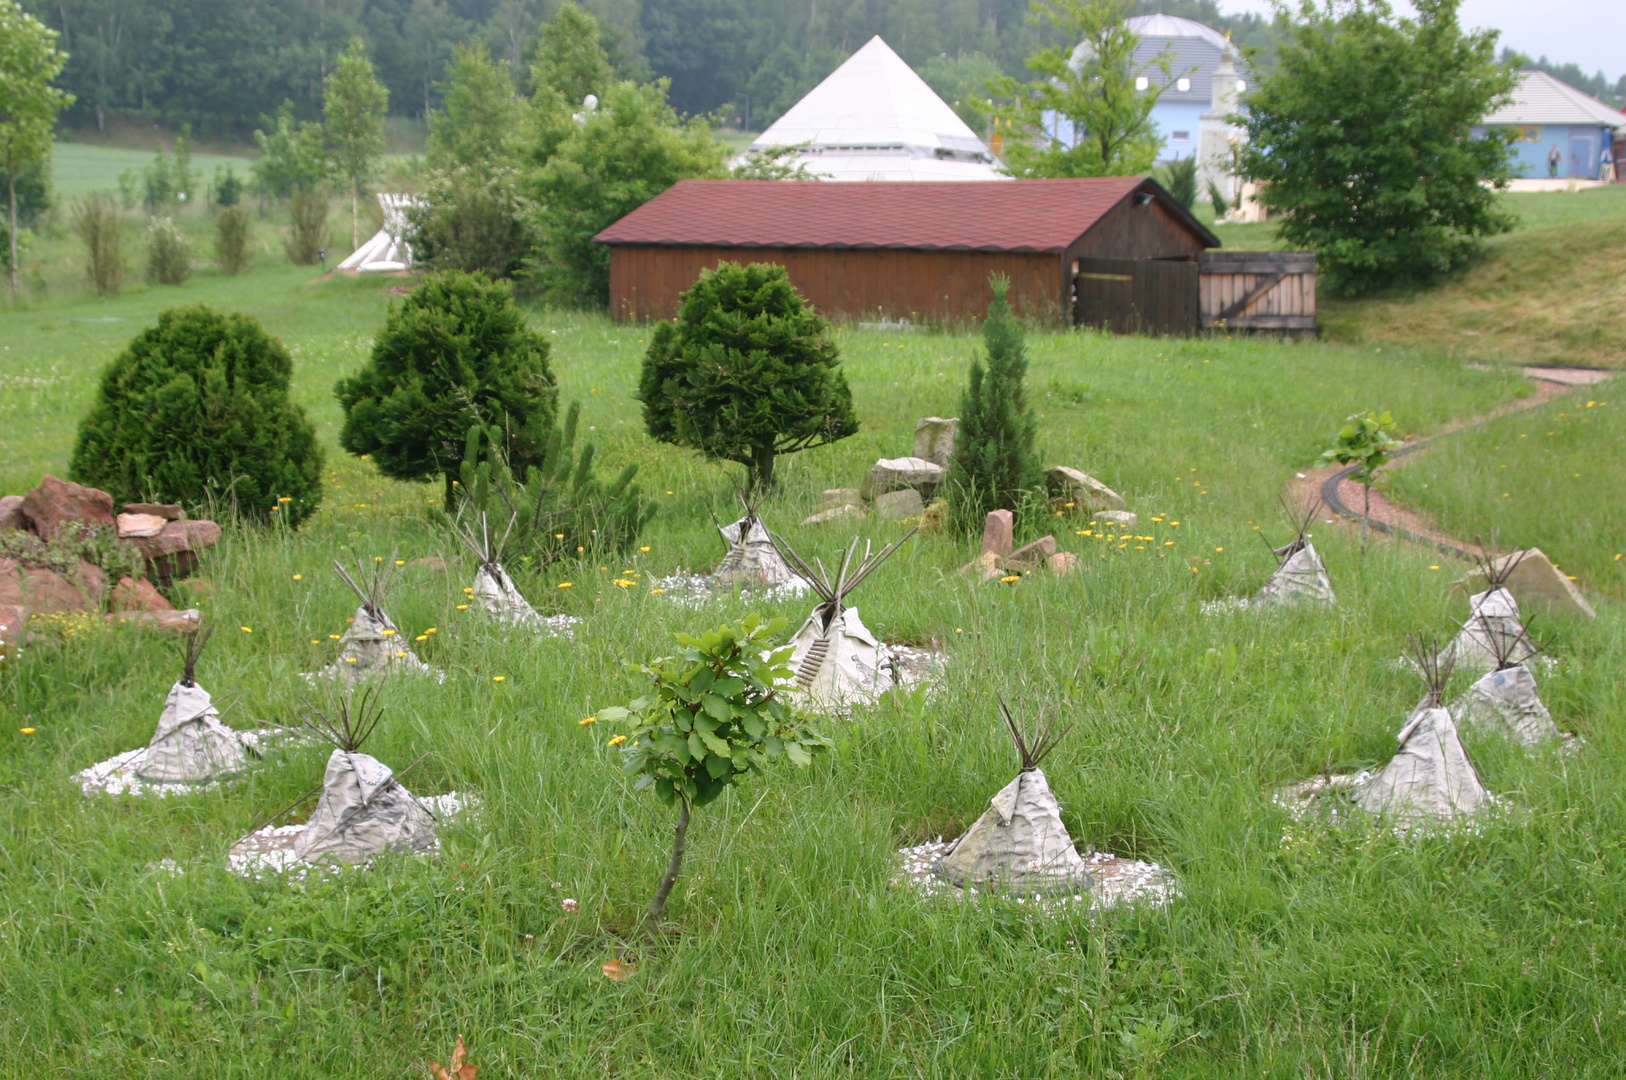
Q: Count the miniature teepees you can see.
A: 11